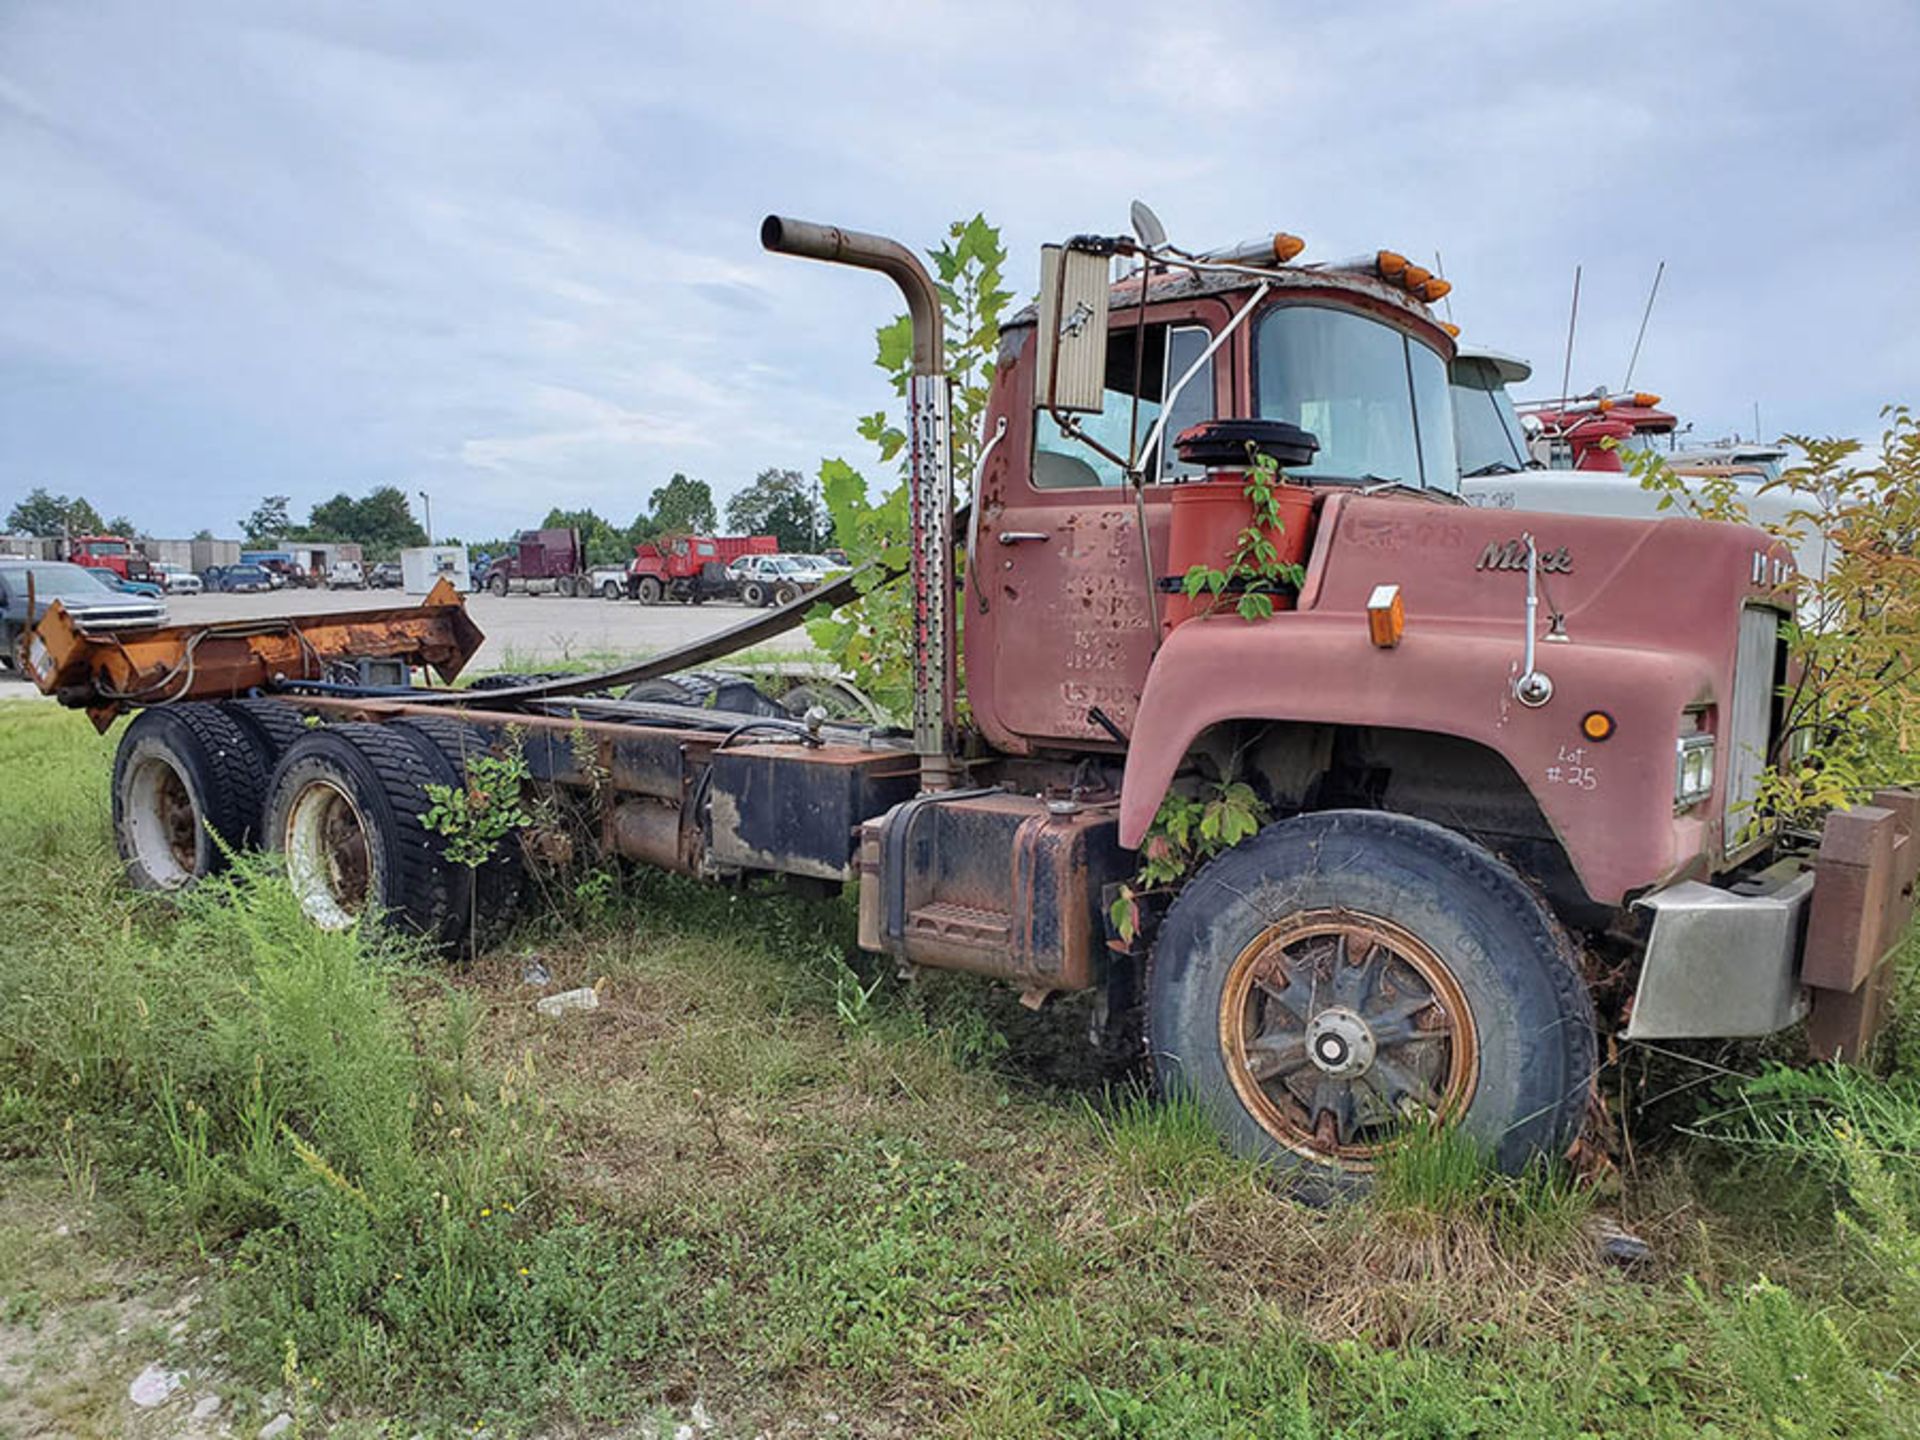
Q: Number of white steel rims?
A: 2